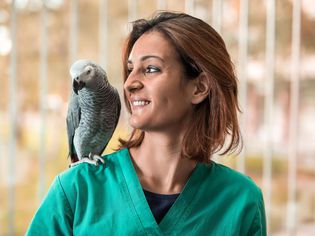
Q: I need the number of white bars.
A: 11